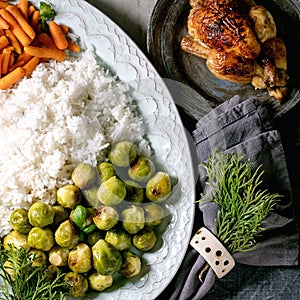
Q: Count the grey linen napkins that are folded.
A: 1